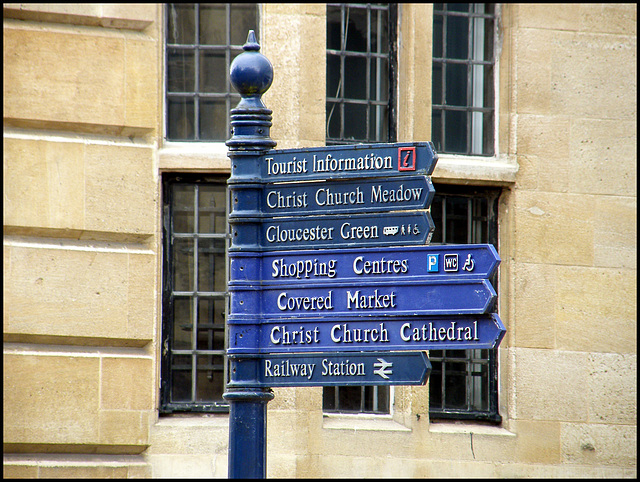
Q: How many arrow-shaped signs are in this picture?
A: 7